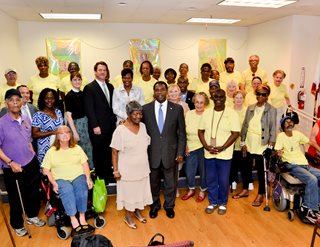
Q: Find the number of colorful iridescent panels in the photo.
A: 3